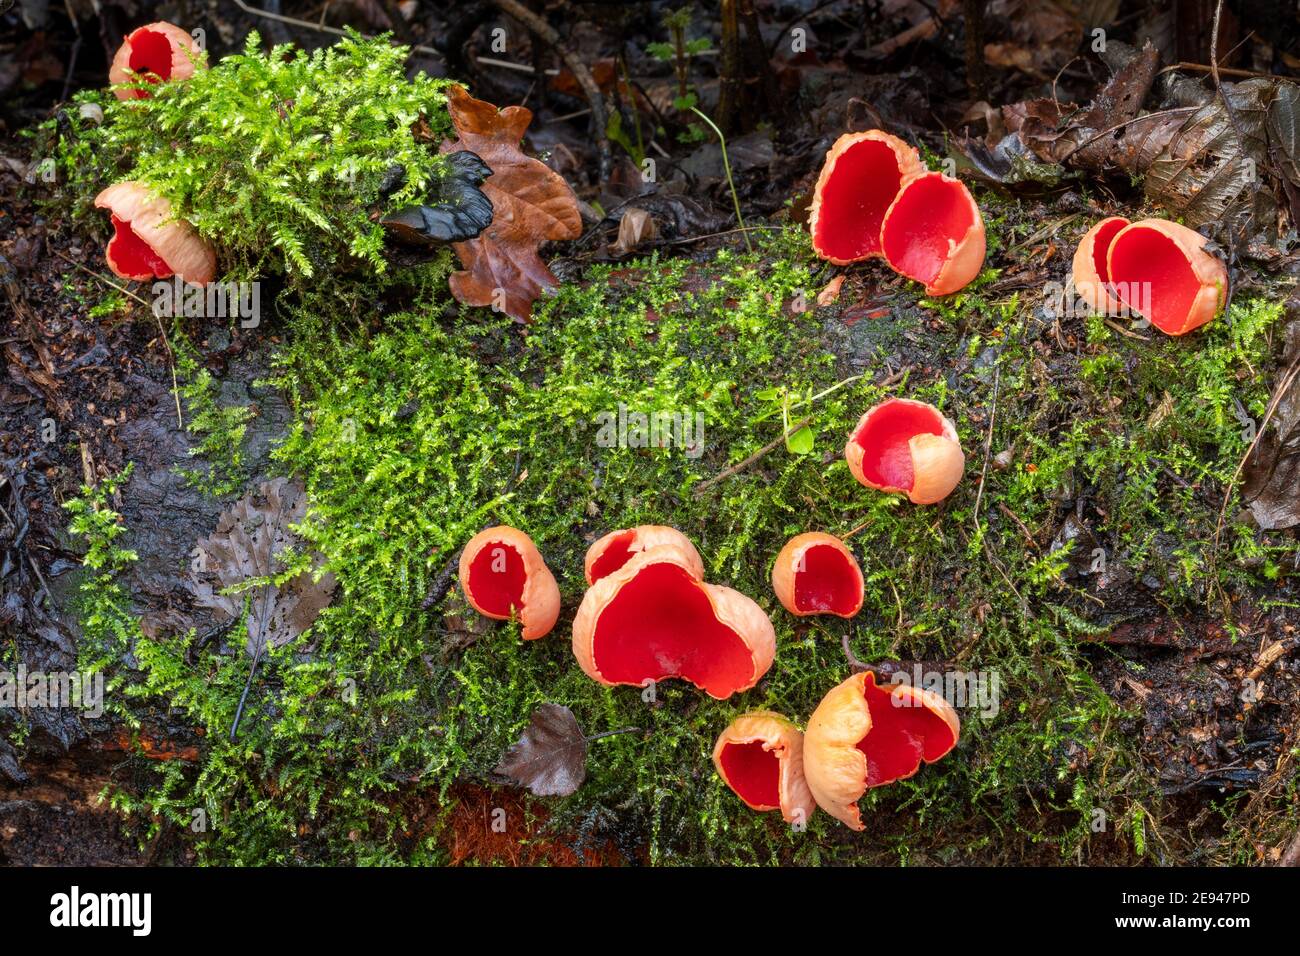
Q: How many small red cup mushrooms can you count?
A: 13